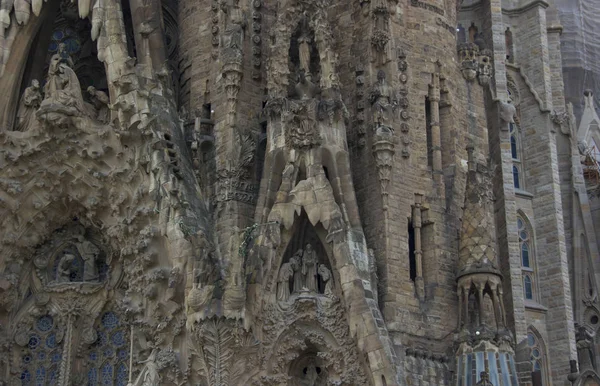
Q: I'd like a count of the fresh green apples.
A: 0